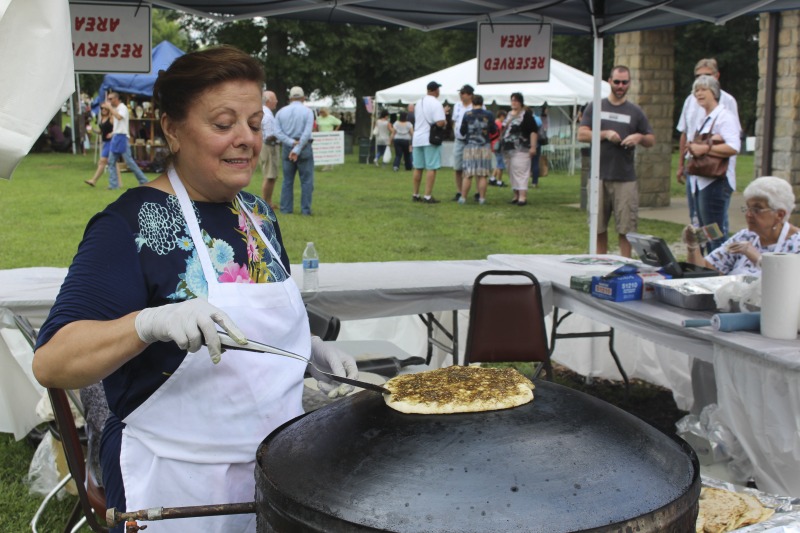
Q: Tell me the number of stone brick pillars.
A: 2